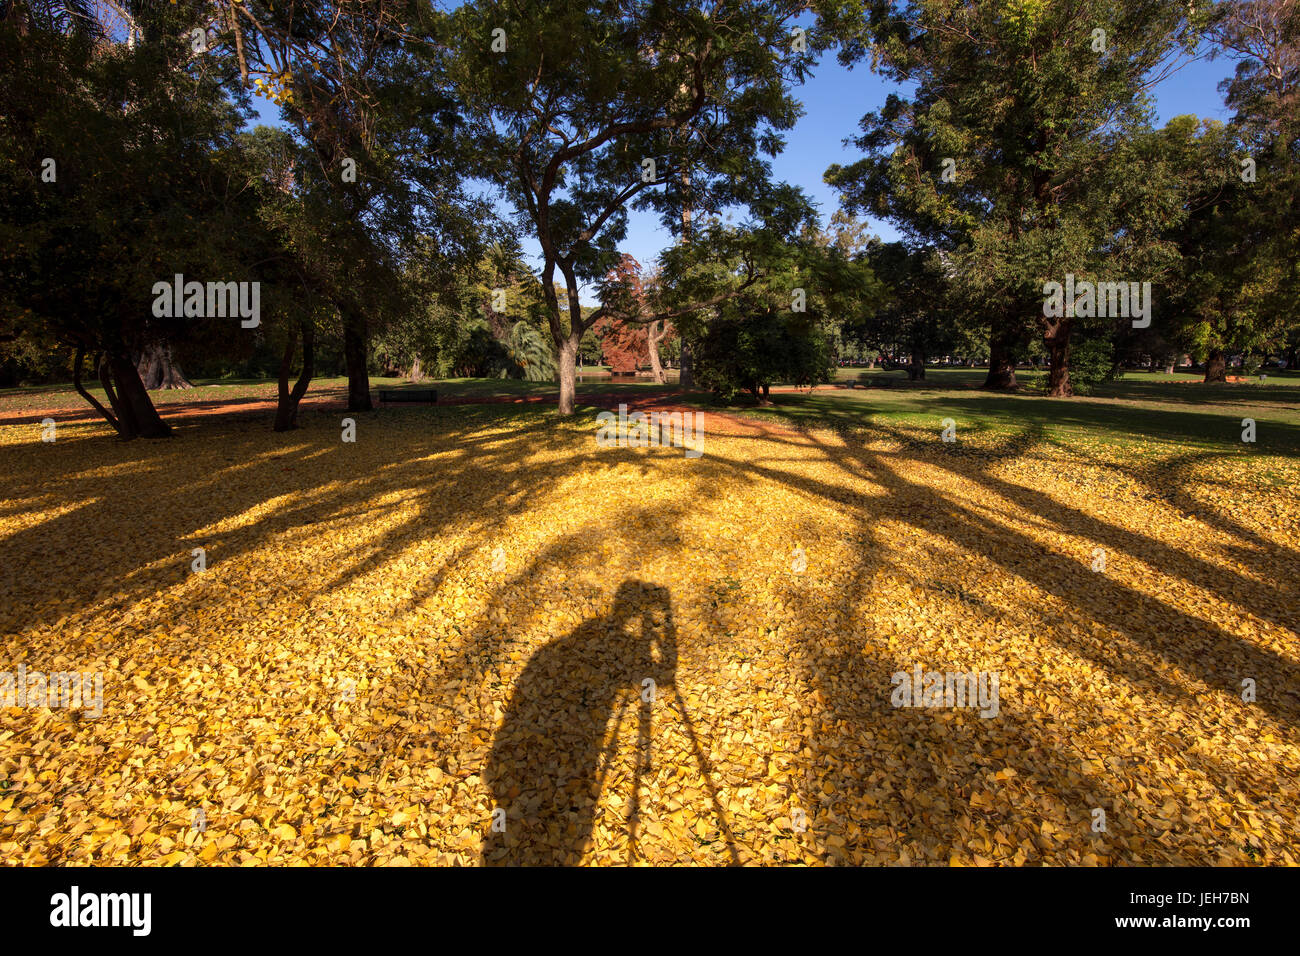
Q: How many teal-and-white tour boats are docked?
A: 0